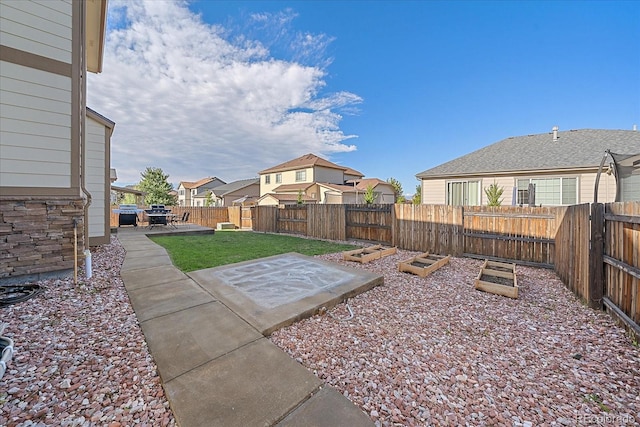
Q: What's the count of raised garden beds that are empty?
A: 3